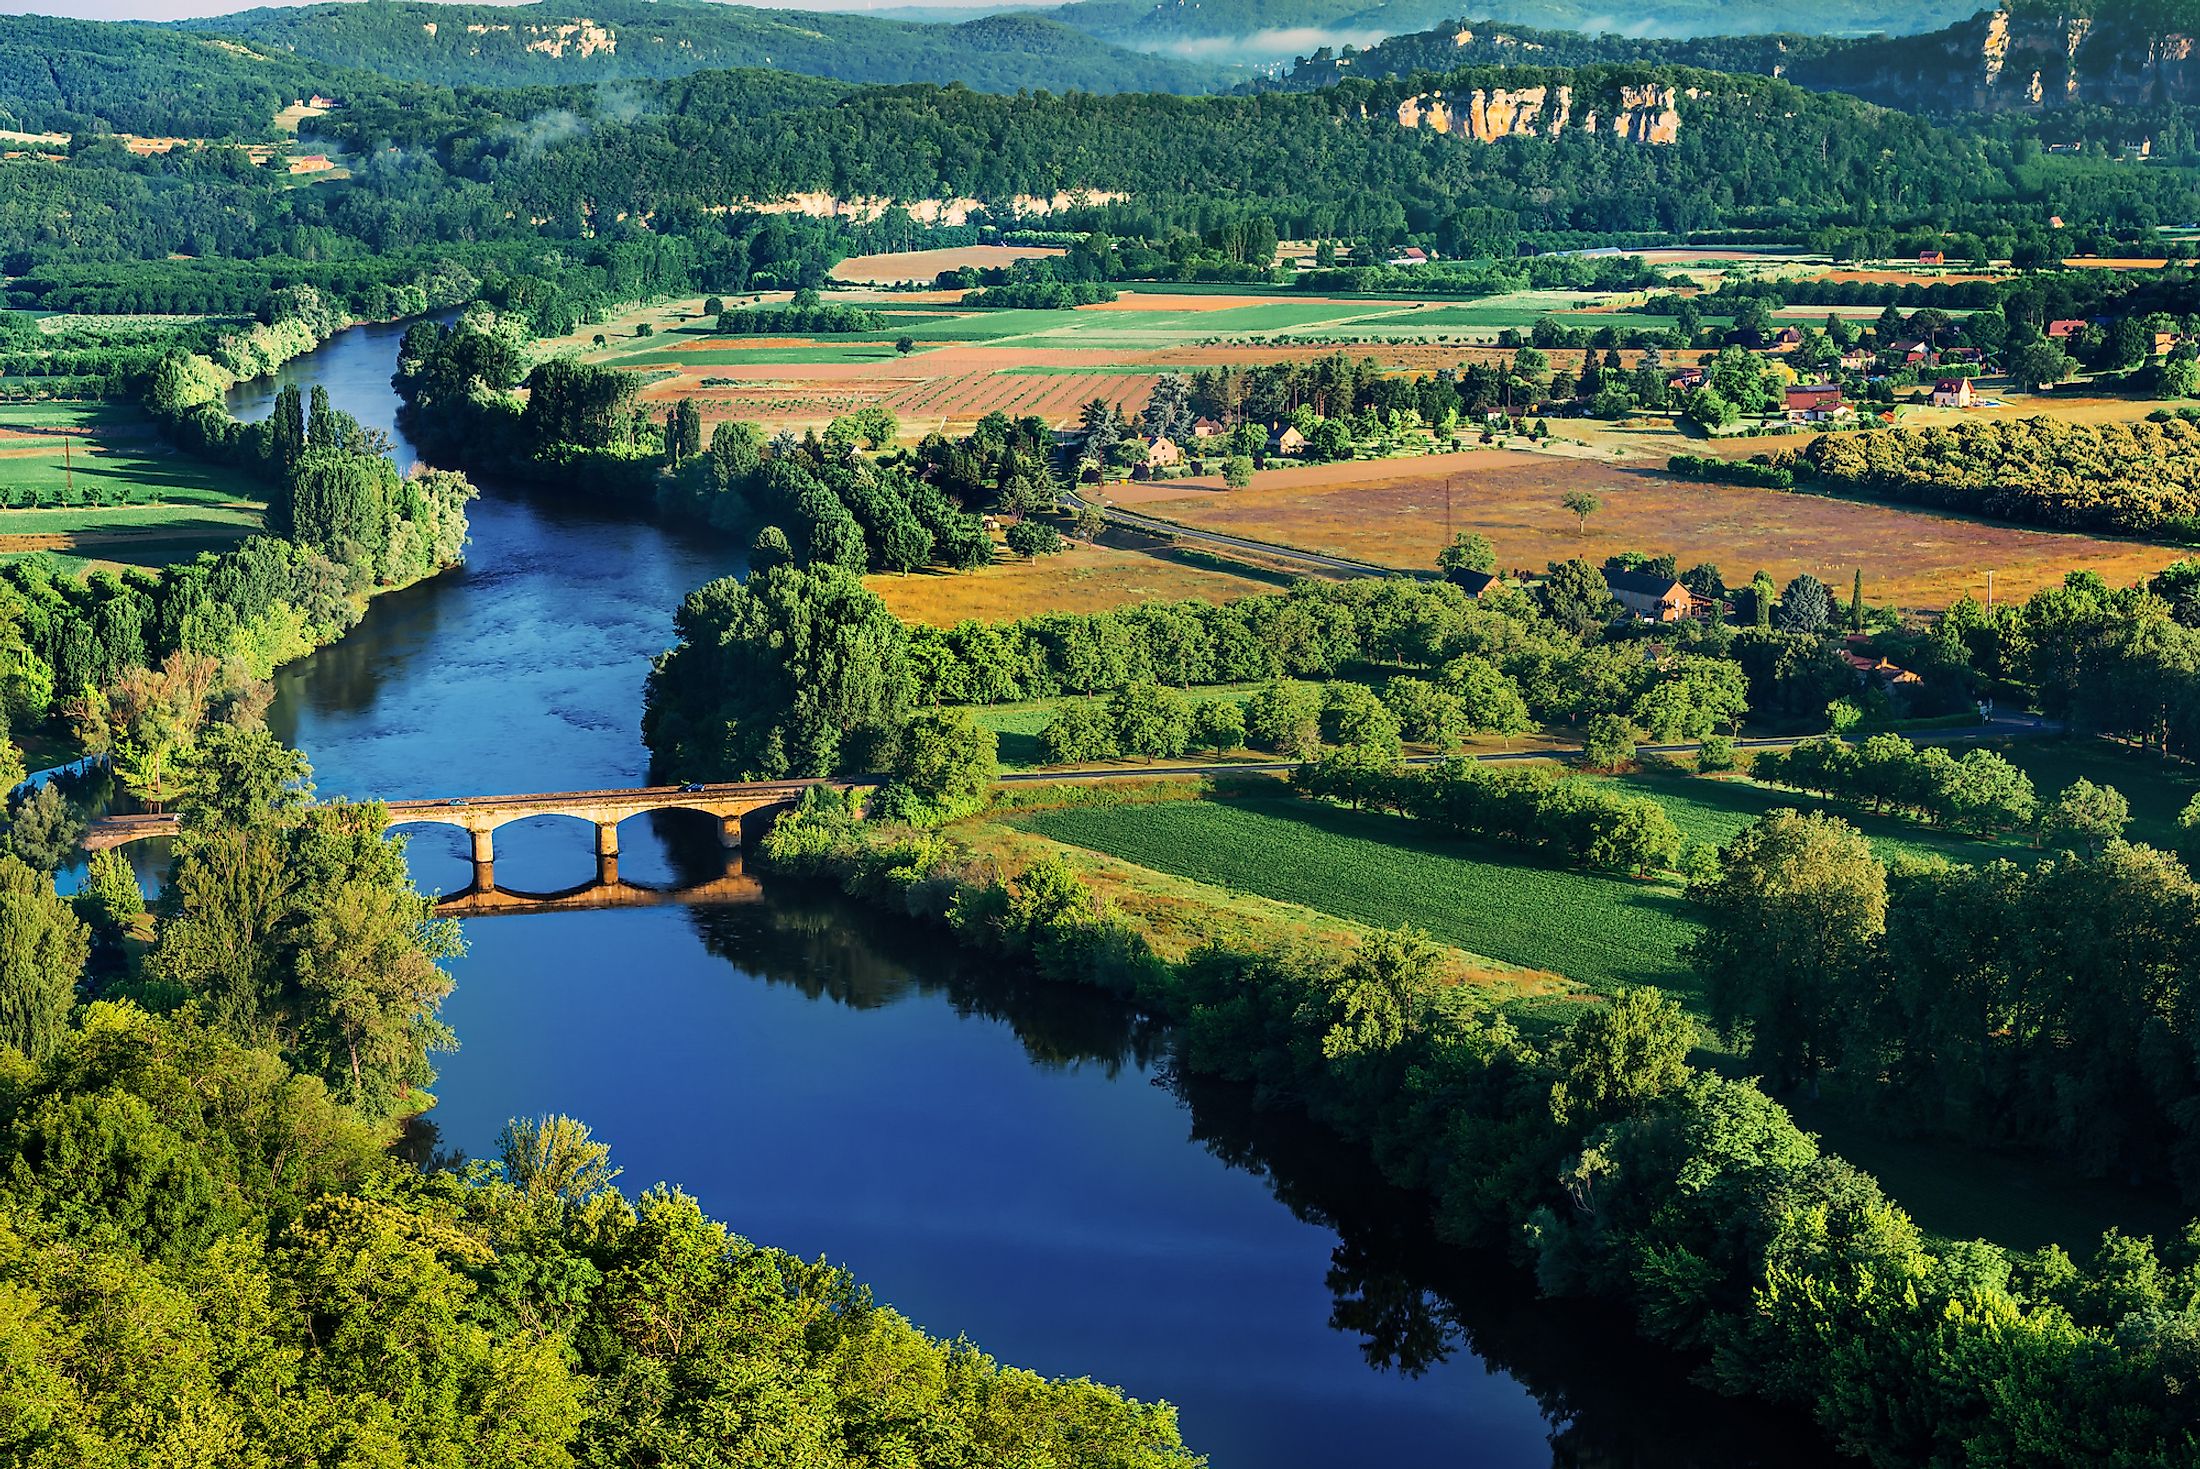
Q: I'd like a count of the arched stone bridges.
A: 1